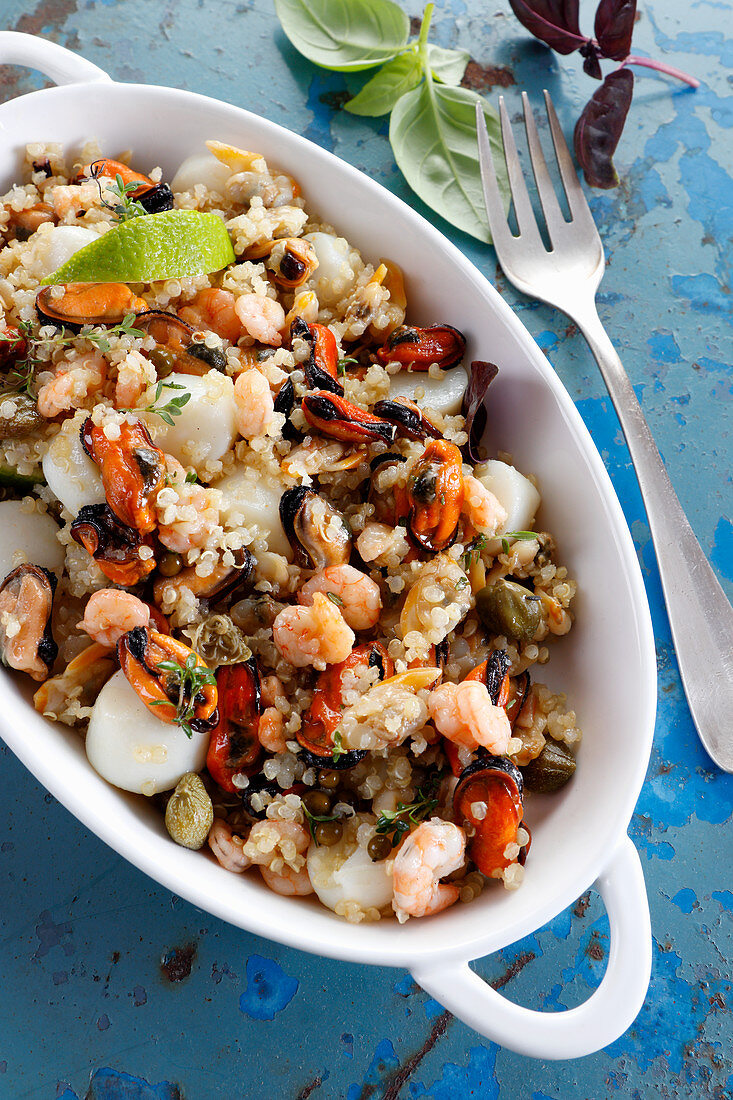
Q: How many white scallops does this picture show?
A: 11